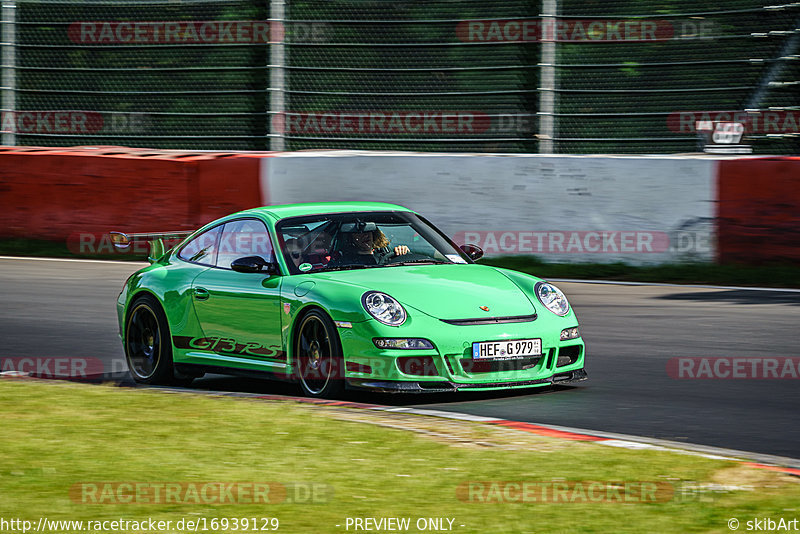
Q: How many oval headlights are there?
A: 2